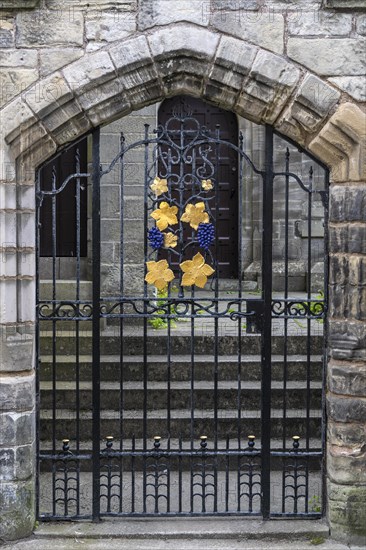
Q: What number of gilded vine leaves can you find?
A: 7